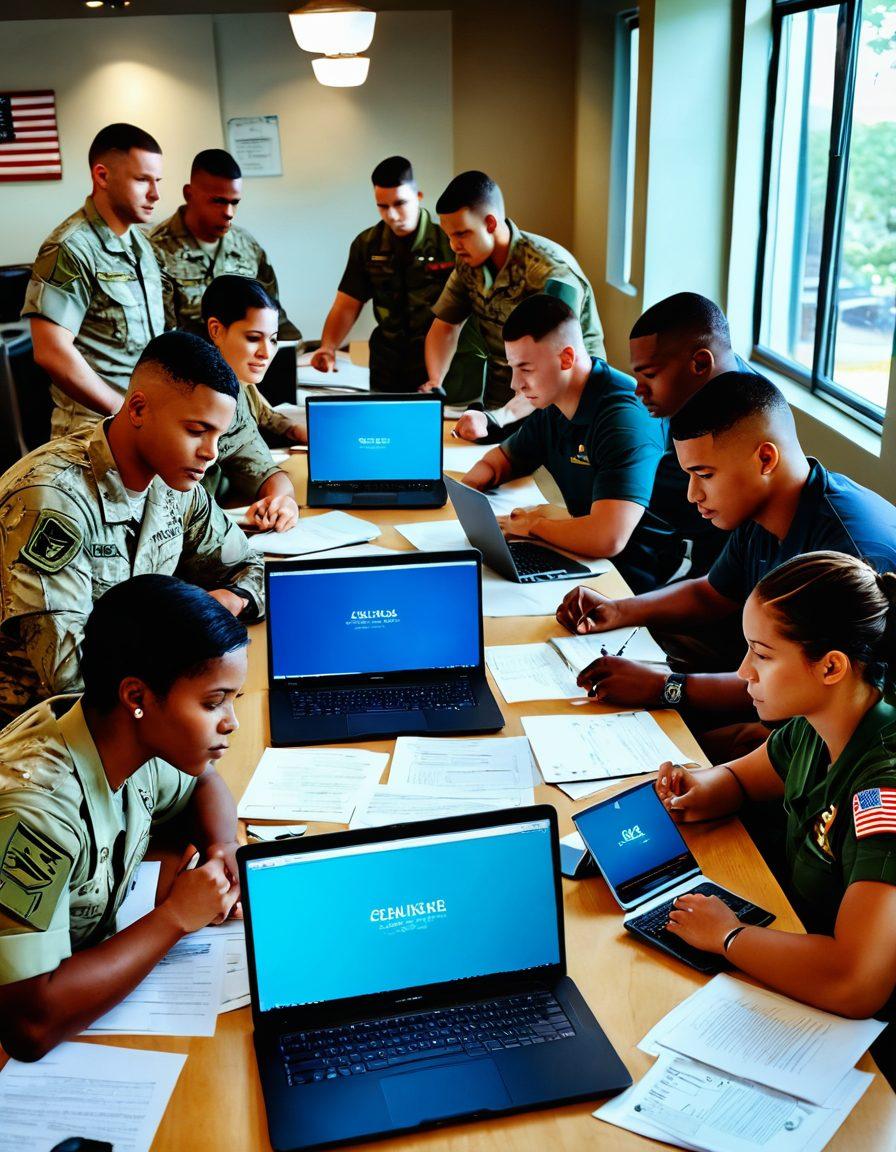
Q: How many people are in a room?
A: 11